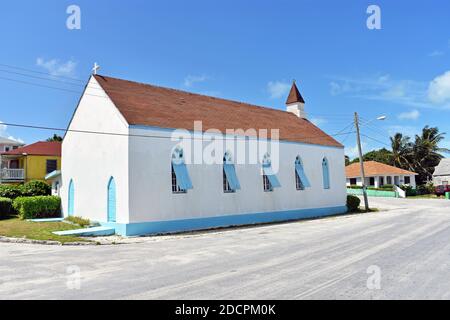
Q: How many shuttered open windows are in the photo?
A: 4